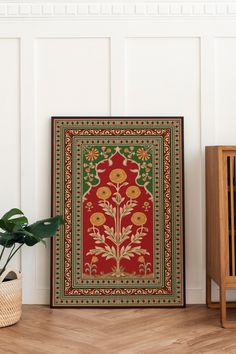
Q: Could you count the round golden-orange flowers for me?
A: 5